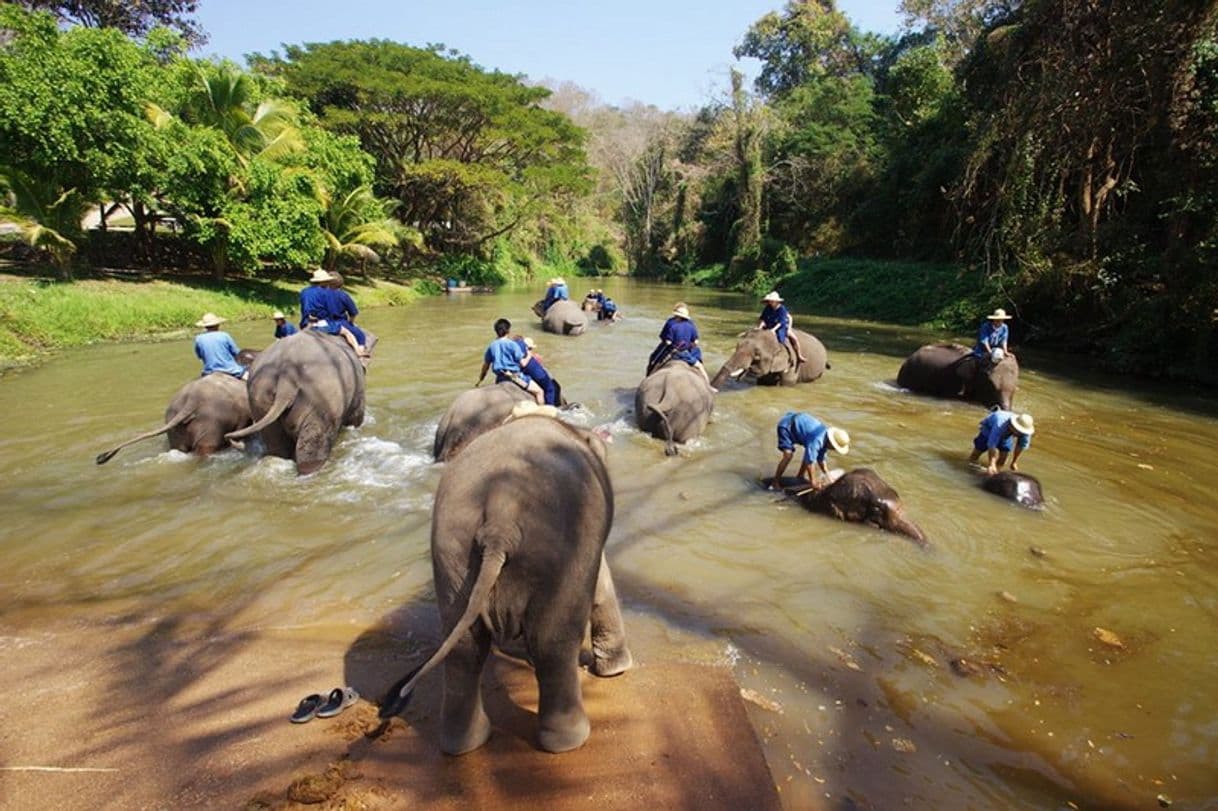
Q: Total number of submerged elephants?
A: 2